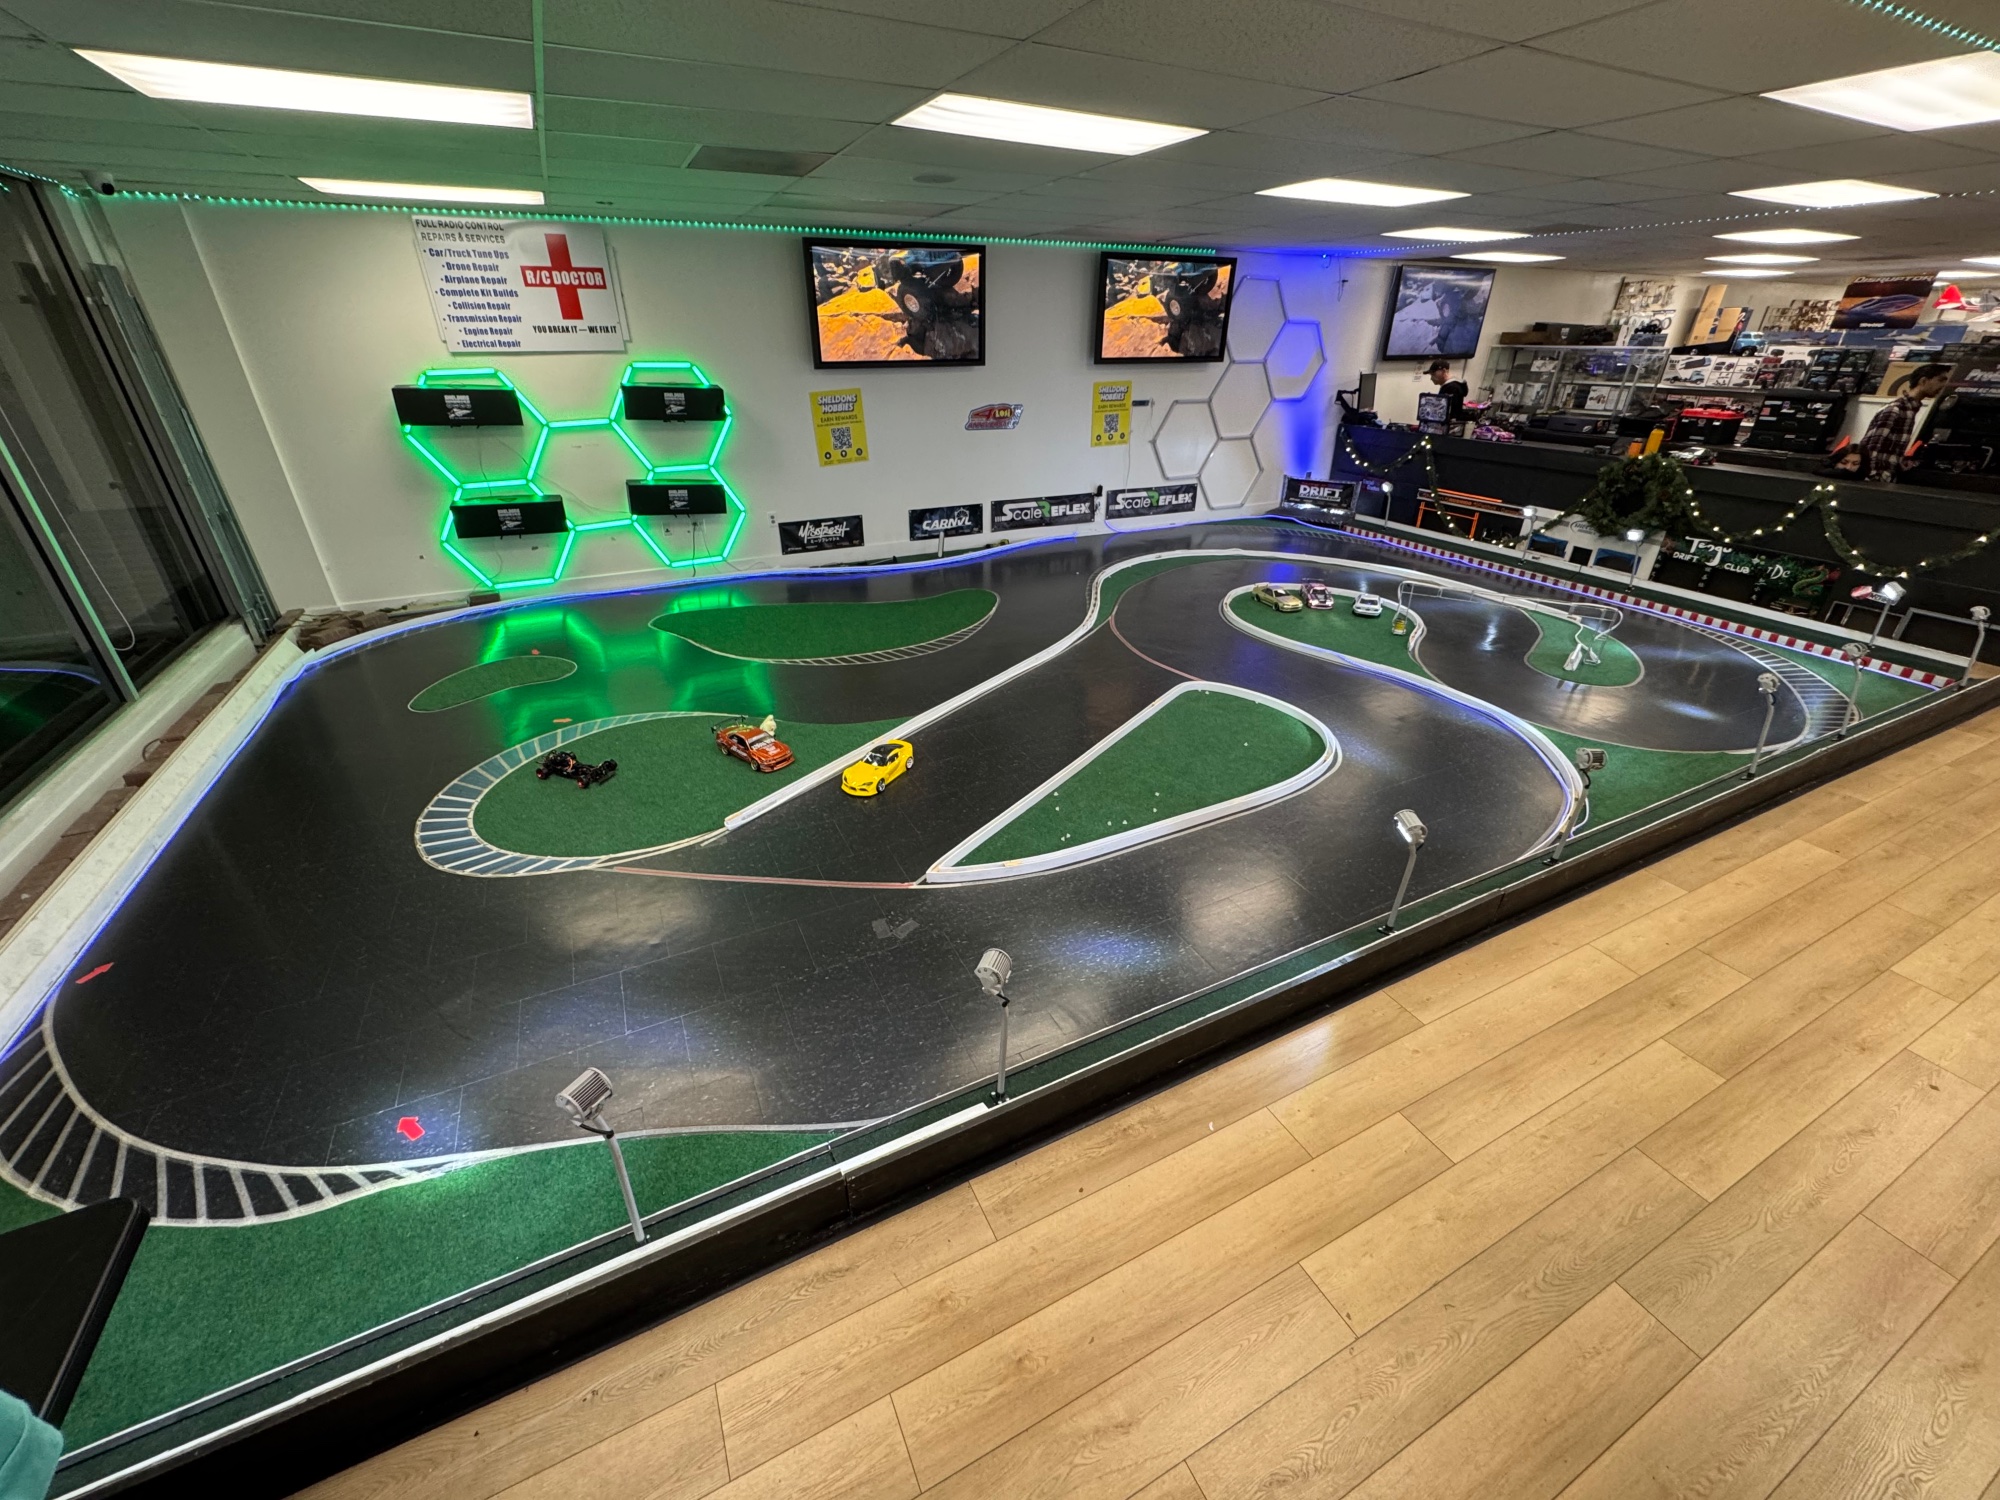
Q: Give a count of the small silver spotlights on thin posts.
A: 11